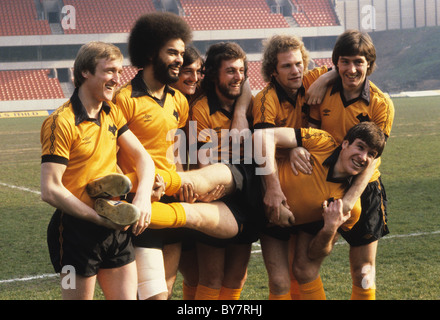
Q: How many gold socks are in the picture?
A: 9